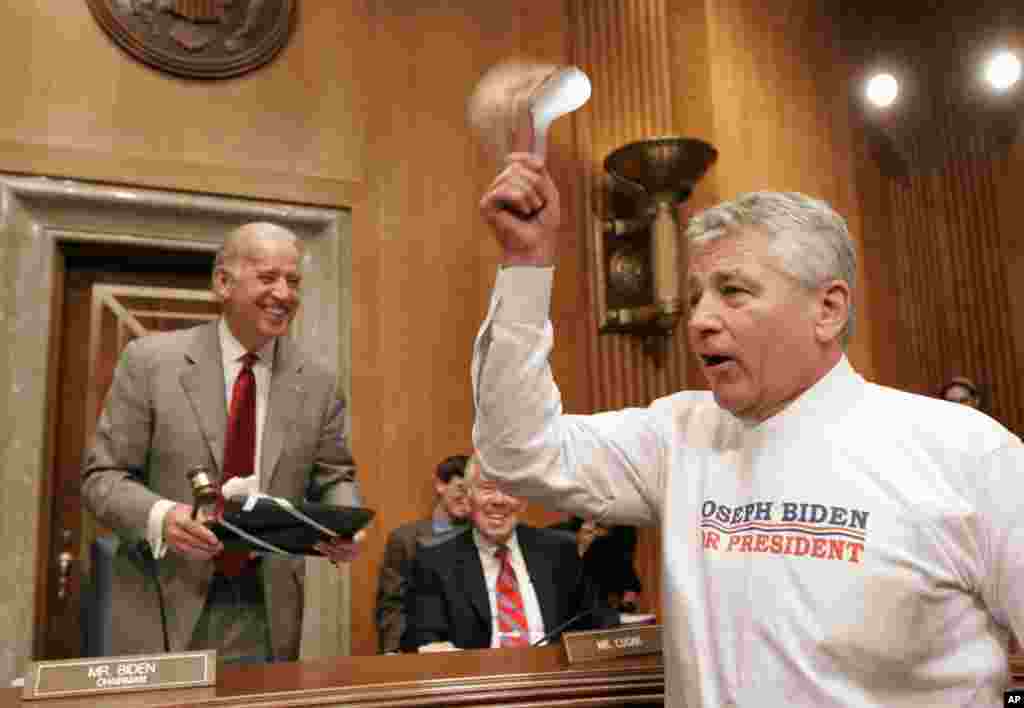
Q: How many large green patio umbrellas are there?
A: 0